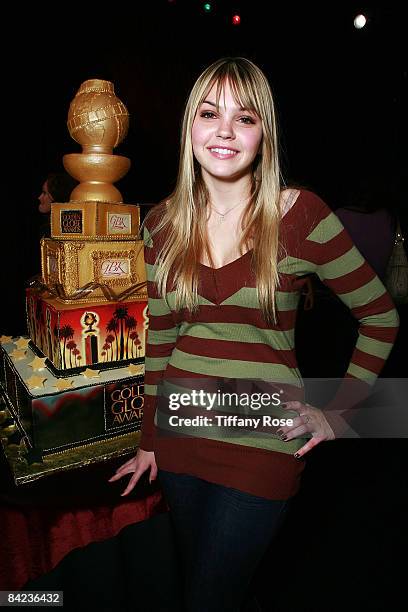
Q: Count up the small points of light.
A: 3